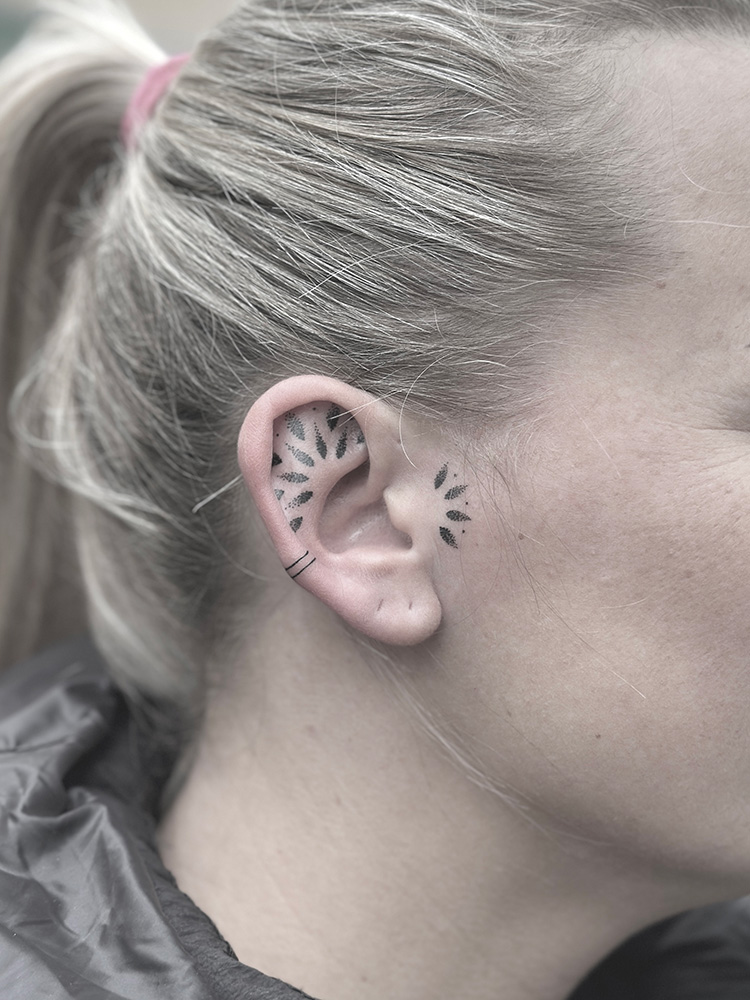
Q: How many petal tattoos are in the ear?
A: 11